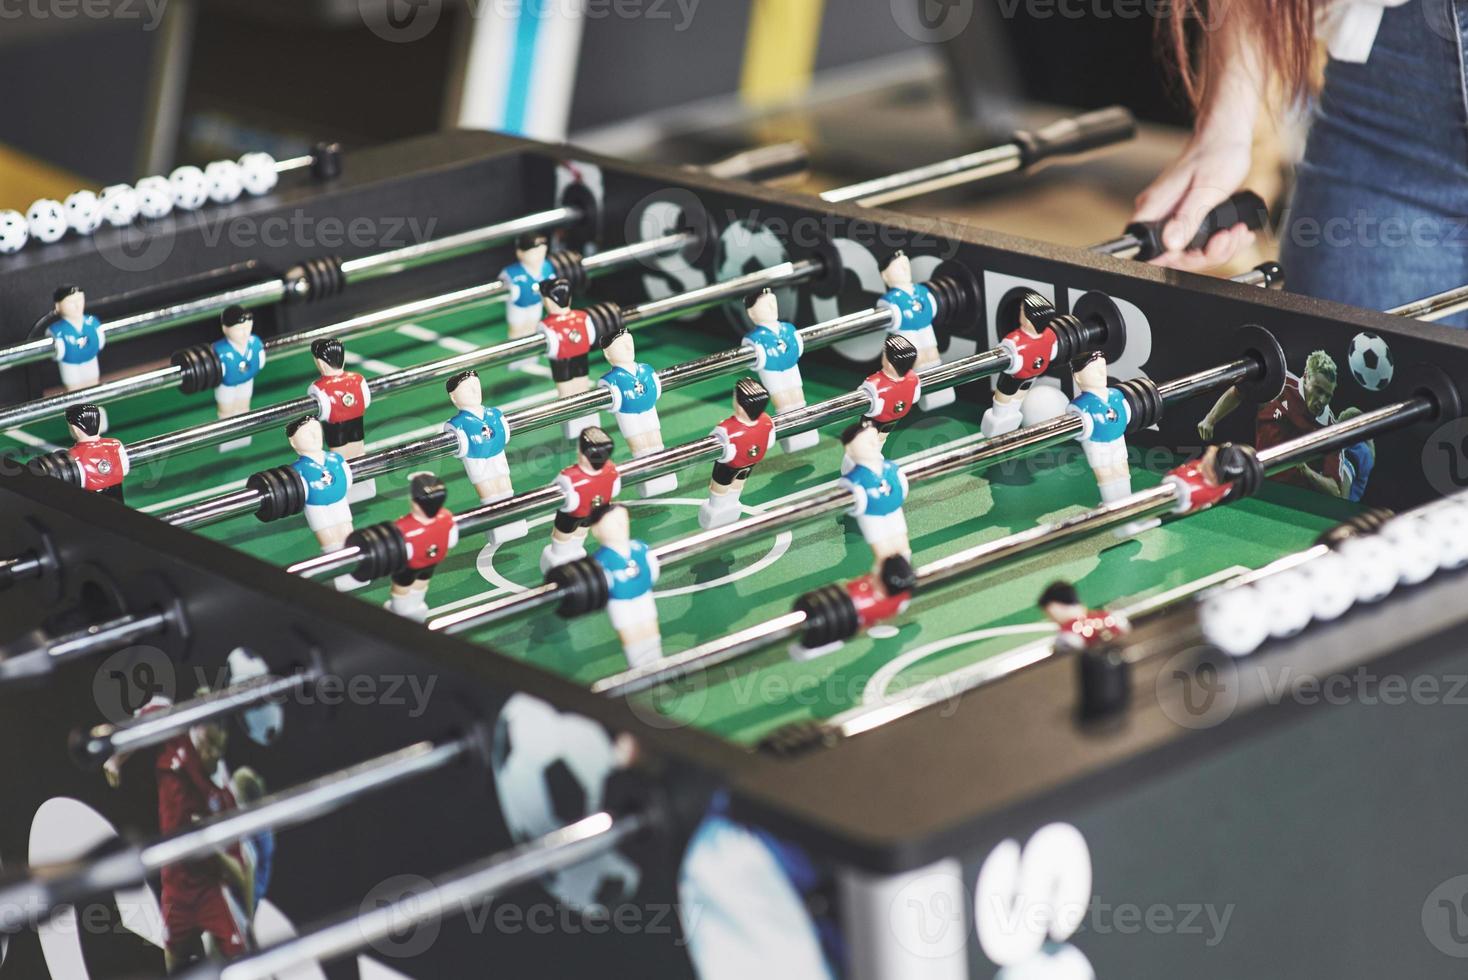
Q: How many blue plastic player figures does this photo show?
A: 11